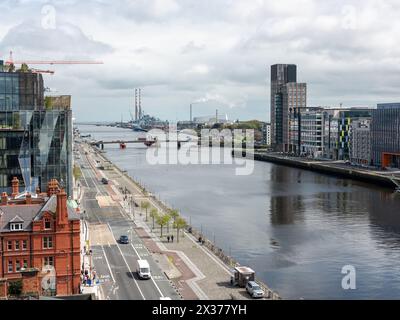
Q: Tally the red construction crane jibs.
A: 2